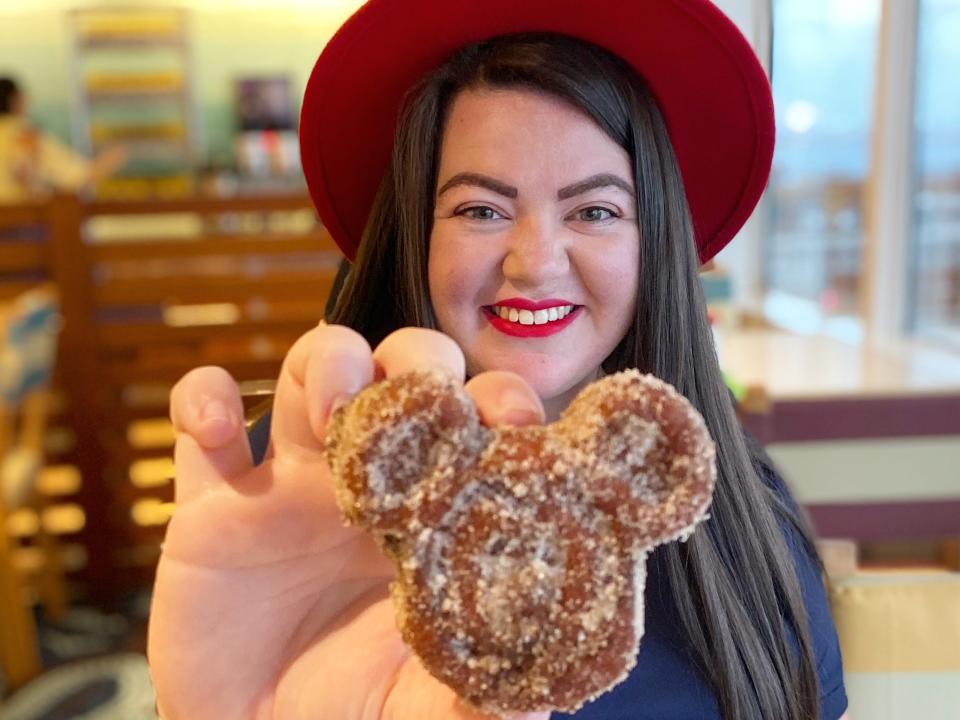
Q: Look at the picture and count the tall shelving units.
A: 1